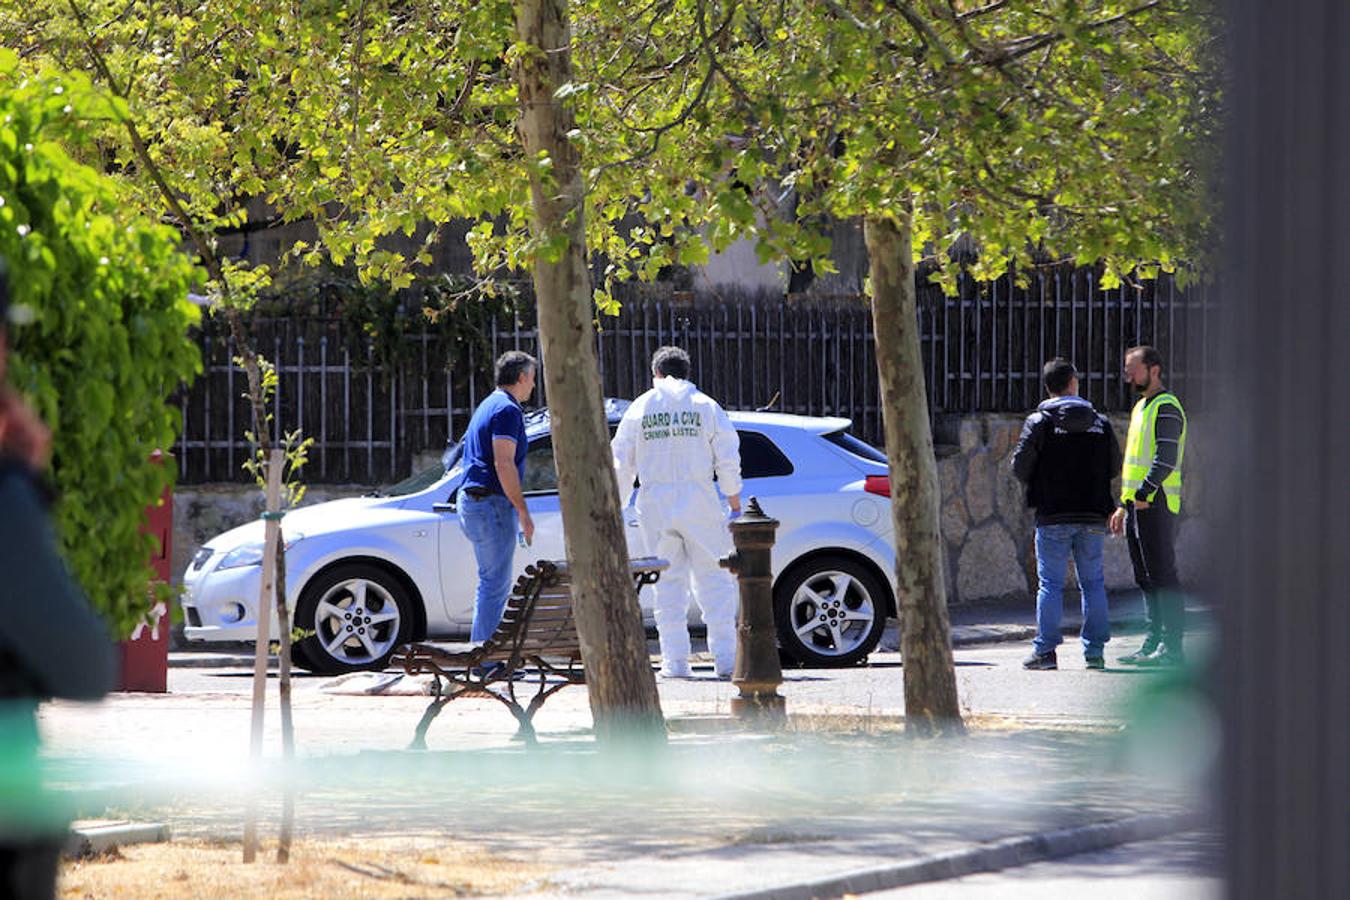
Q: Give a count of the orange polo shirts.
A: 0